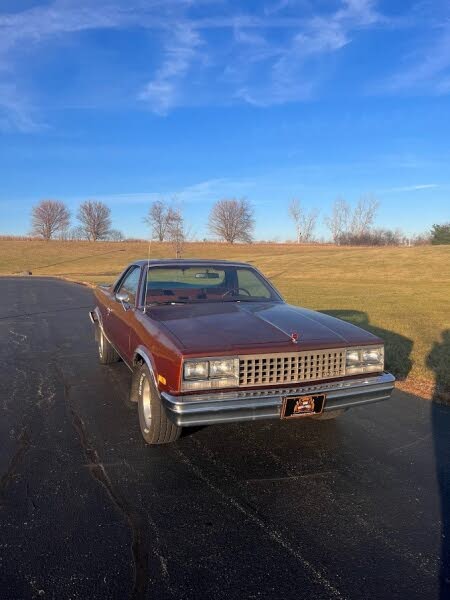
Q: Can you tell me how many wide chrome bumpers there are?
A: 1